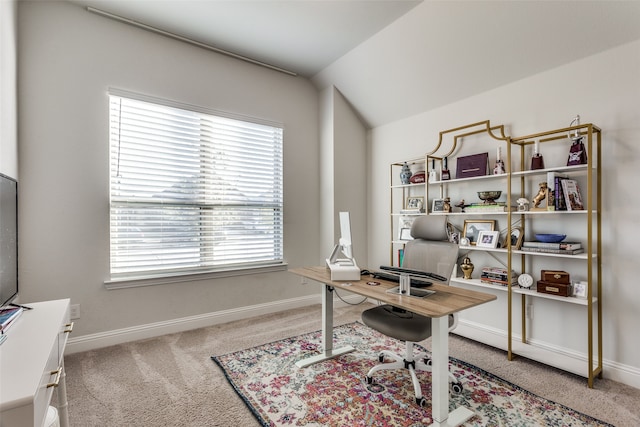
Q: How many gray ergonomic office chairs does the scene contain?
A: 1